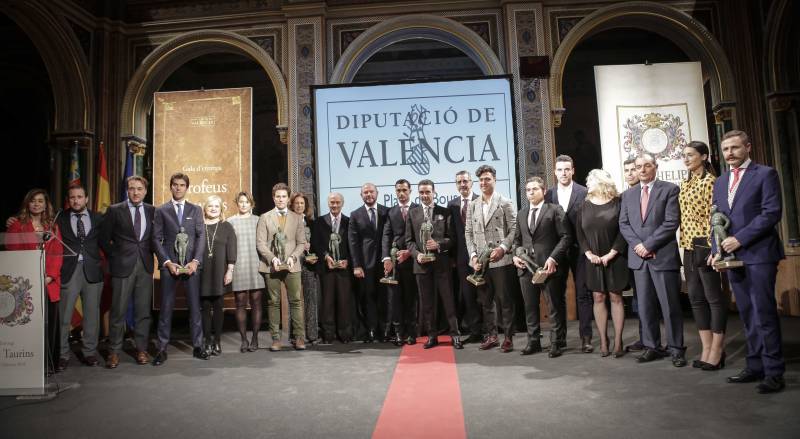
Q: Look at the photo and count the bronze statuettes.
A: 9